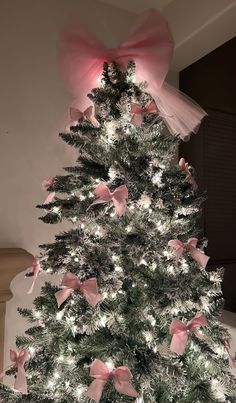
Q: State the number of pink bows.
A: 13